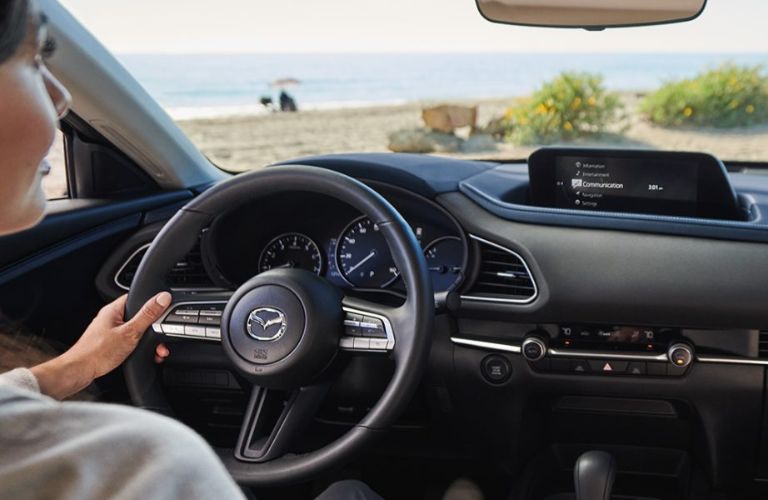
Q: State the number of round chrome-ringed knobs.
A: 2